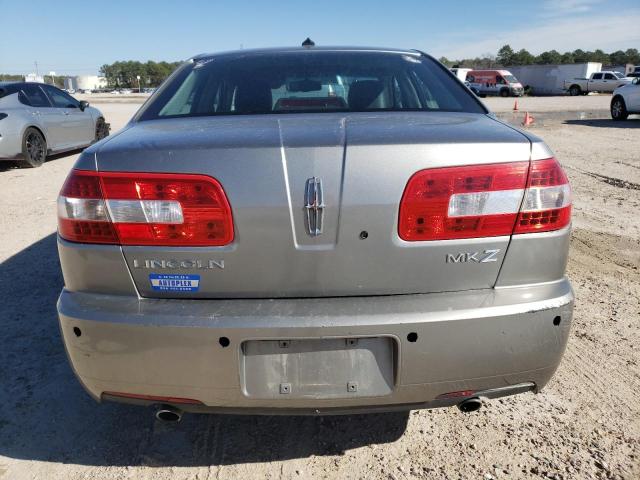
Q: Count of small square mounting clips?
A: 4